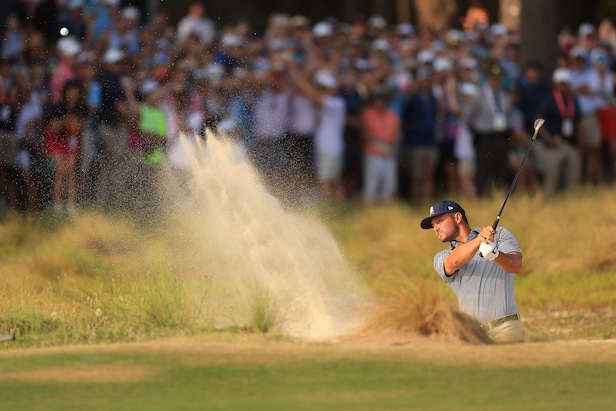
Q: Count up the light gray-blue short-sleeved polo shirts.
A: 1